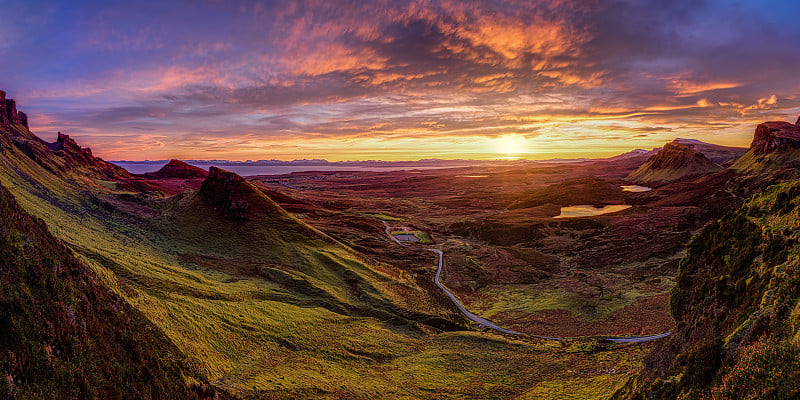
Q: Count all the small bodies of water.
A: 2